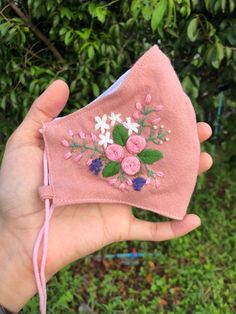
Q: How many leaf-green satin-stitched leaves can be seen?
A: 3